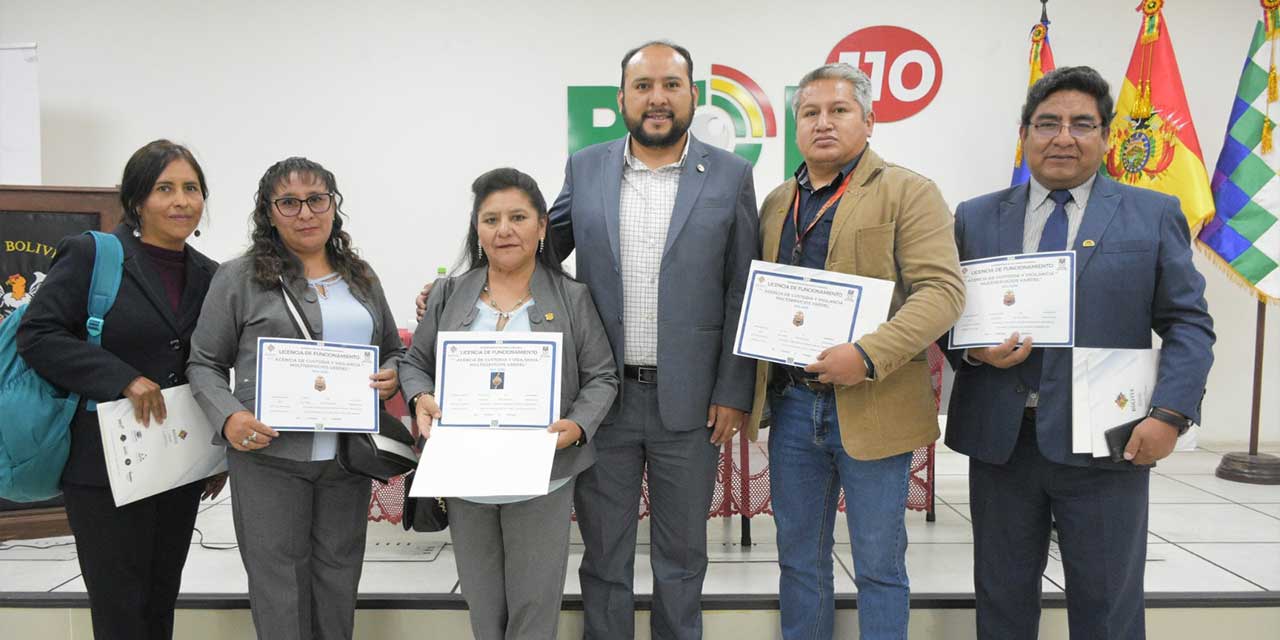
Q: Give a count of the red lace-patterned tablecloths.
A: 1